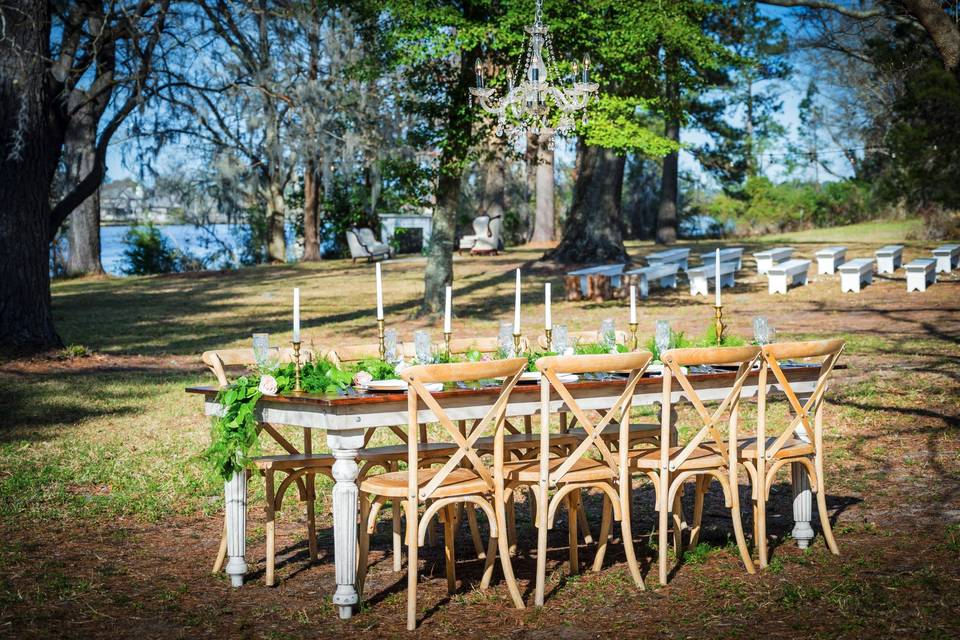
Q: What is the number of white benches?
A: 12